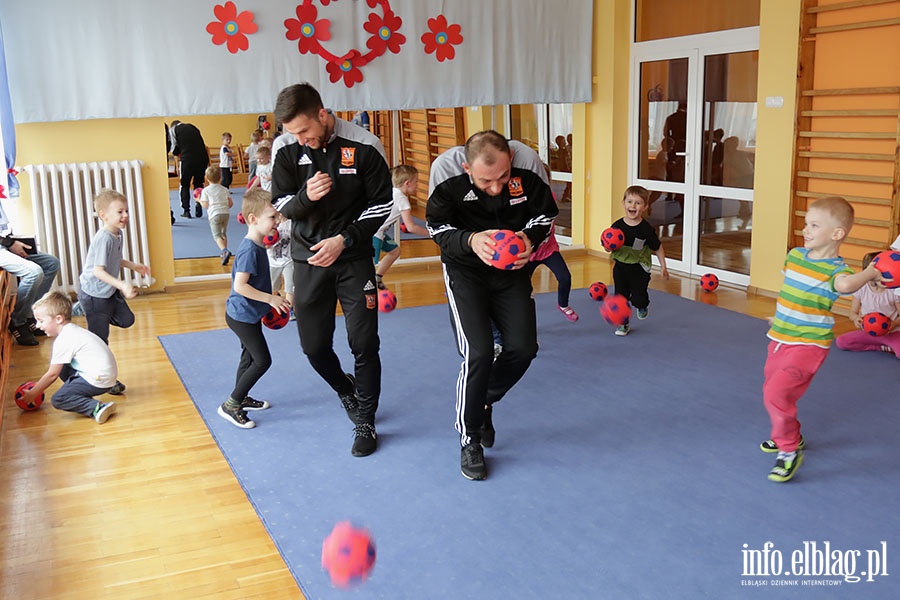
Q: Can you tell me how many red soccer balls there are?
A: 12